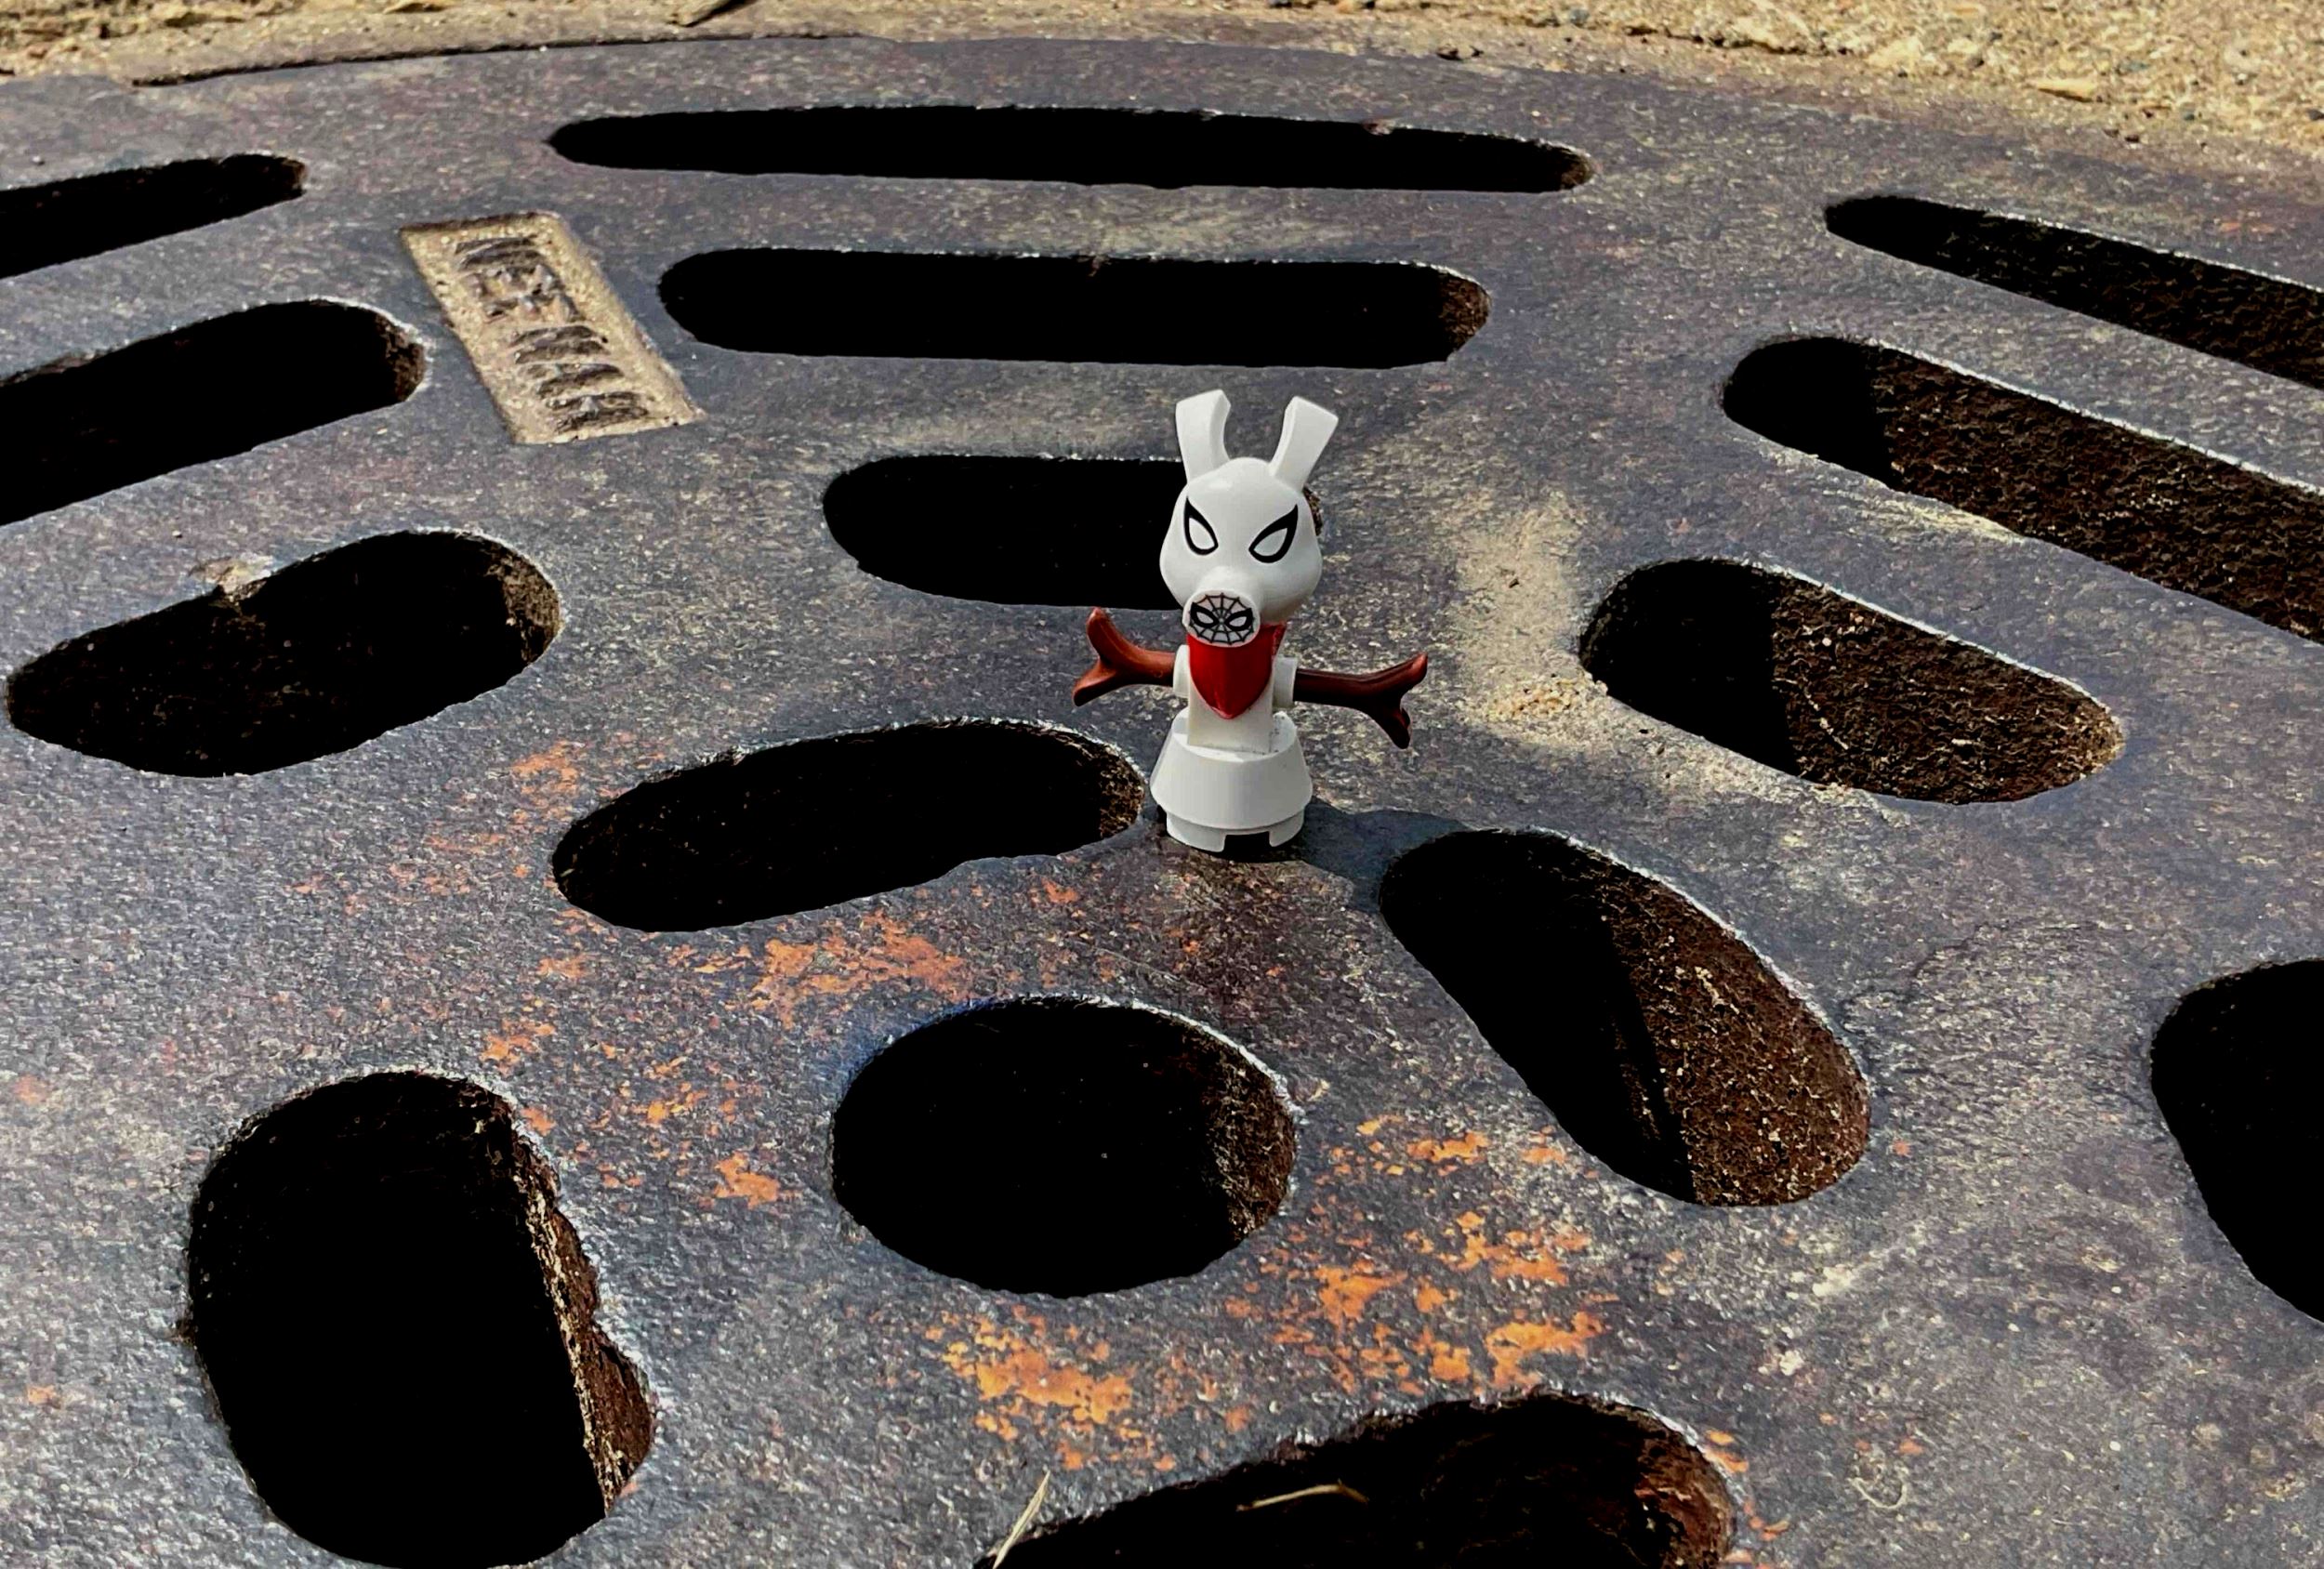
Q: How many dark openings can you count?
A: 15